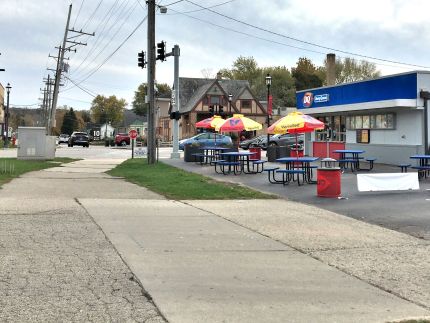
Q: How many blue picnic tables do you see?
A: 5